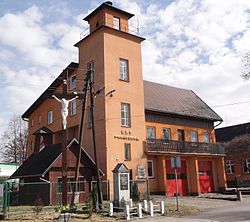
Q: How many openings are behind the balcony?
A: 5